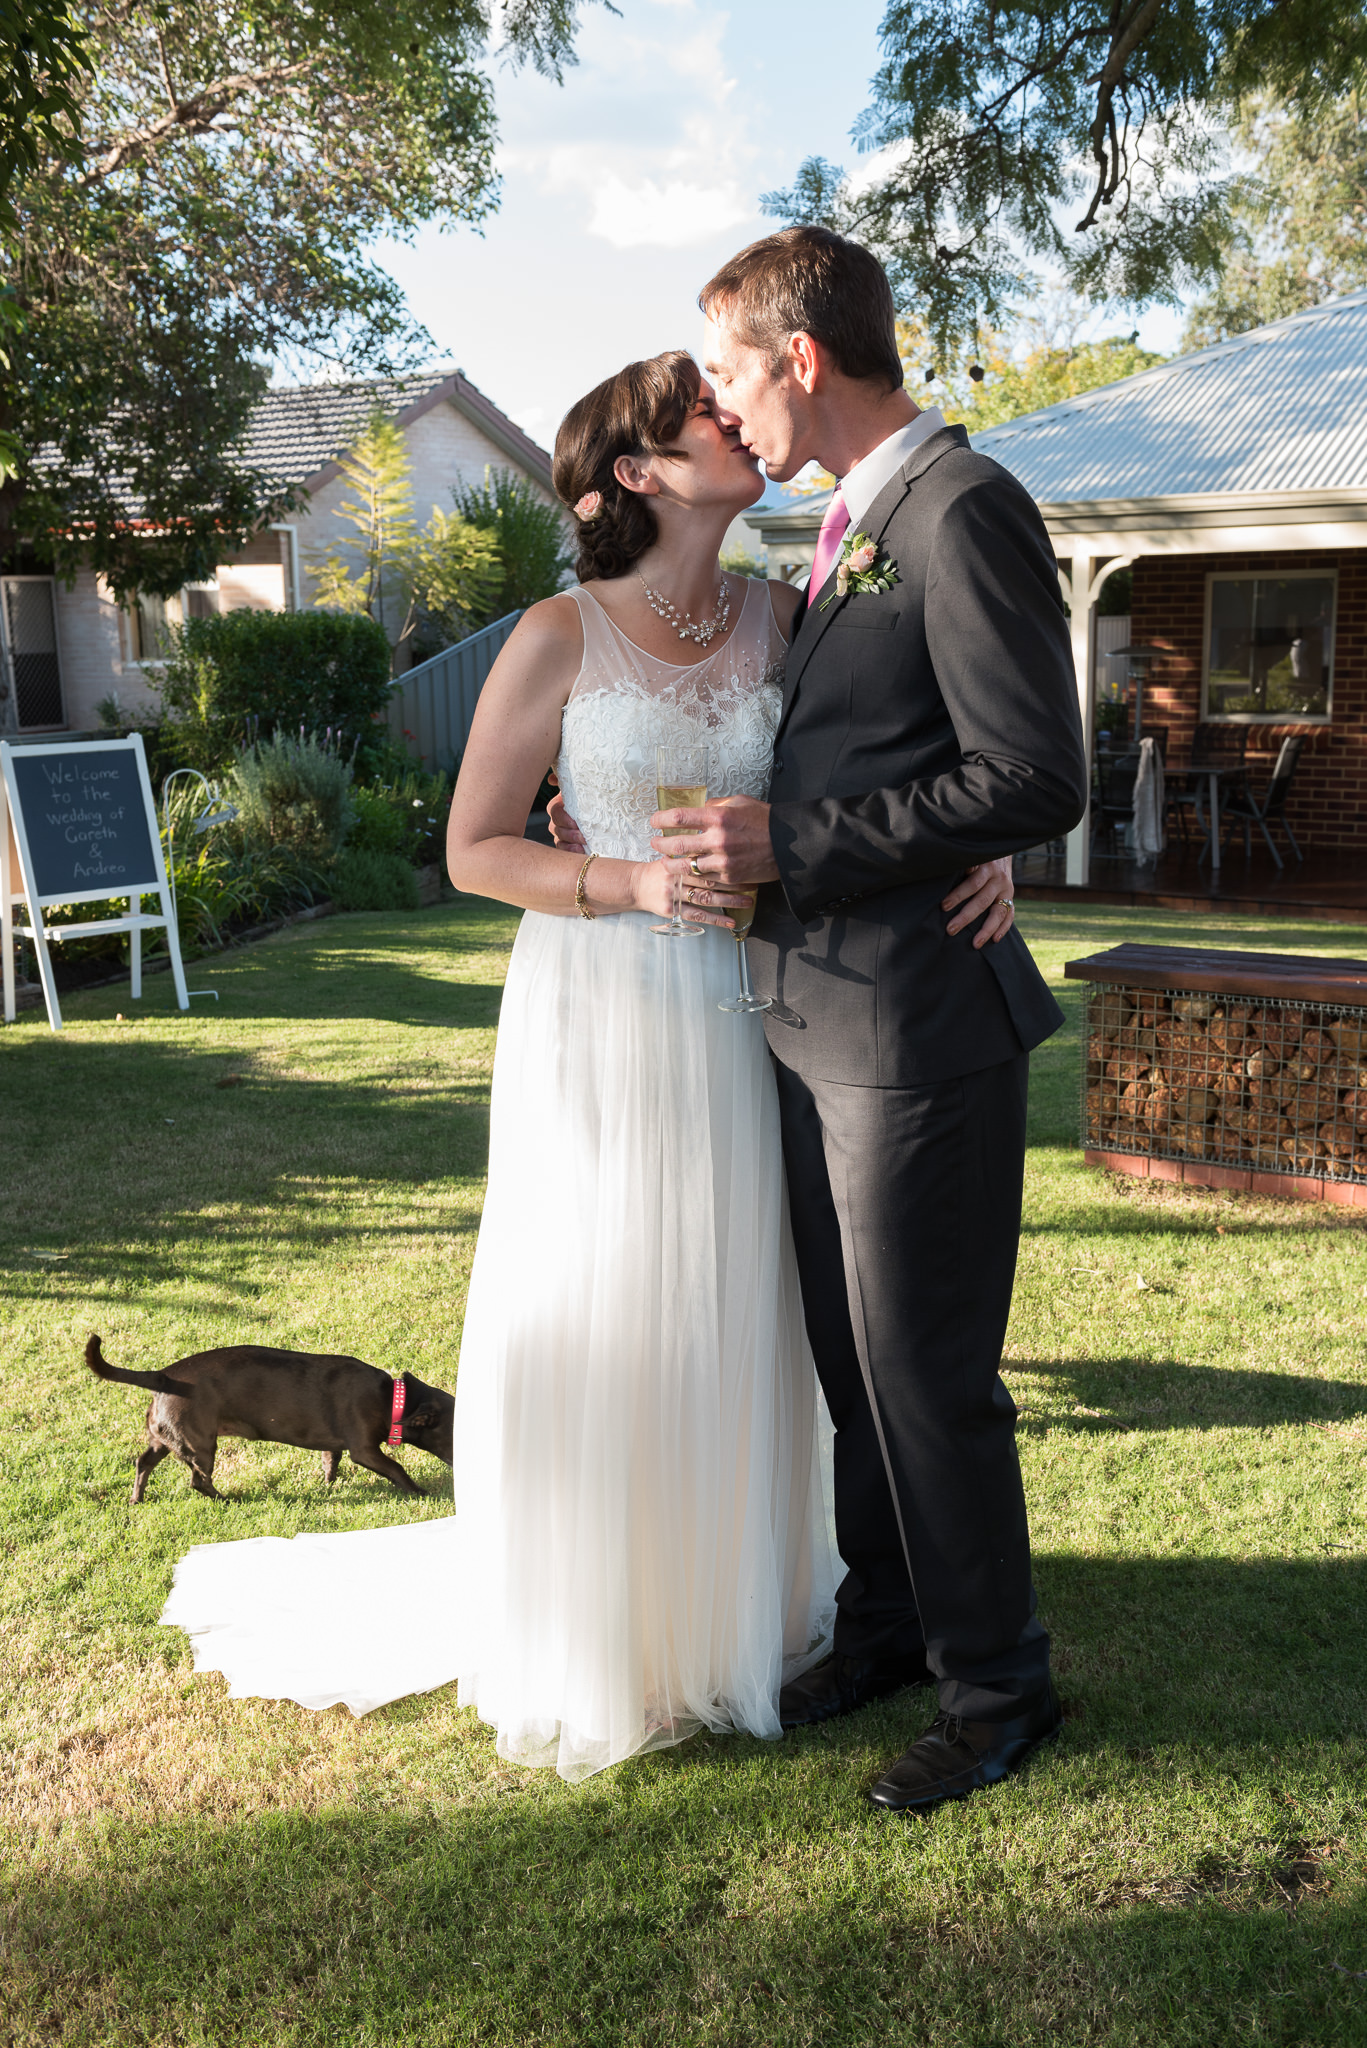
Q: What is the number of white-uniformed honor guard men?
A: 0